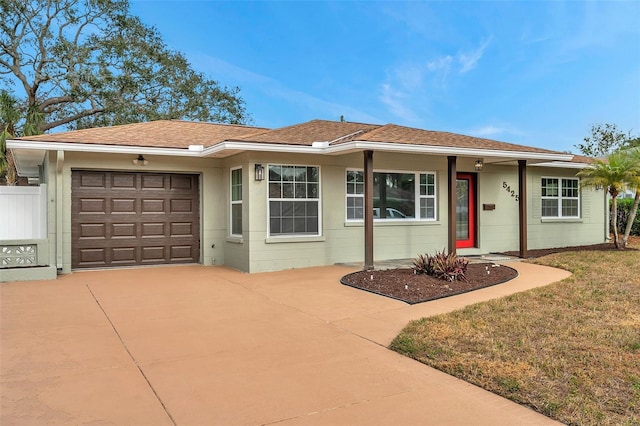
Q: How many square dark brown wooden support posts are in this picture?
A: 3